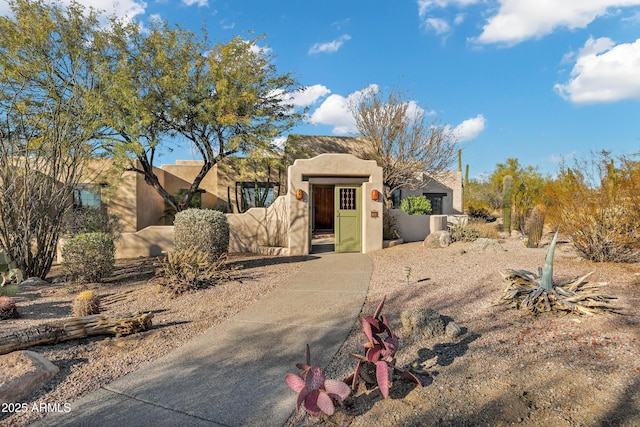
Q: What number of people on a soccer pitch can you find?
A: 0